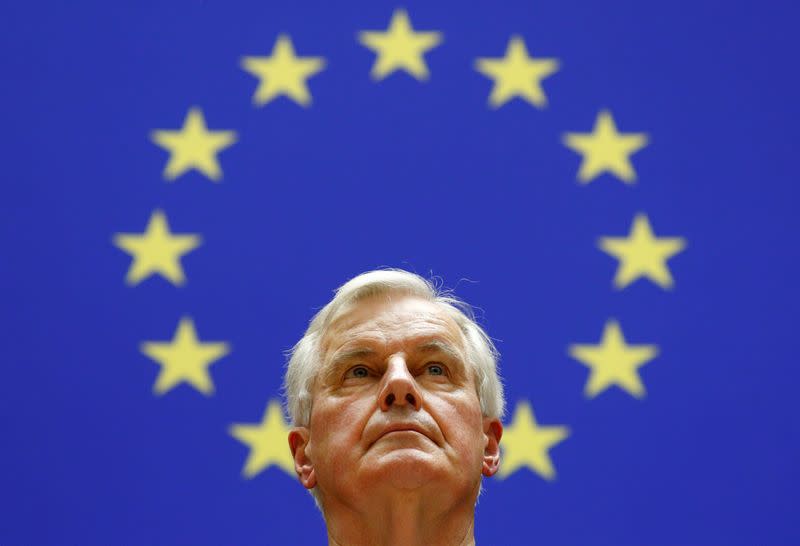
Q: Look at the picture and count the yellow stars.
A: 11